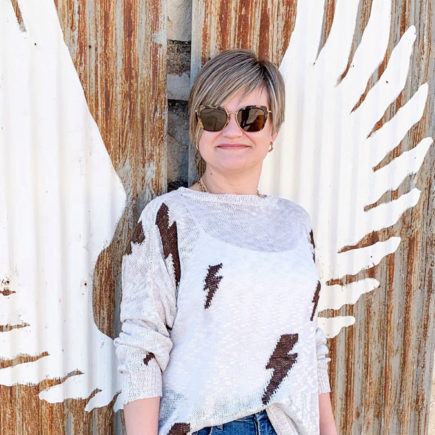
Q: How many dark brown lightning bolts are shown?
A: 8